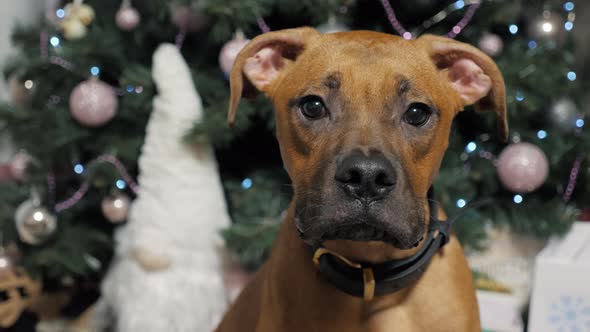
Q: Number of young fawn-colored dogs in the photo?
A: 1